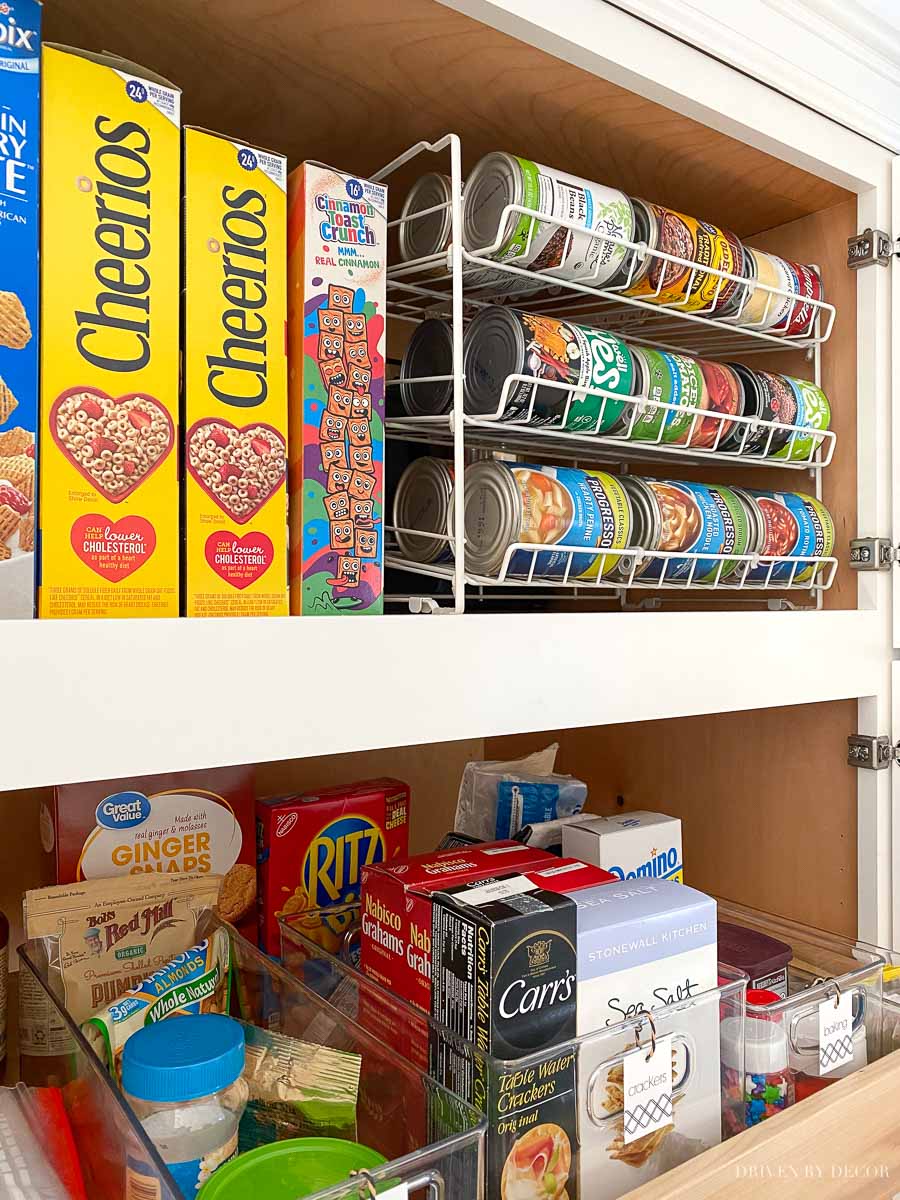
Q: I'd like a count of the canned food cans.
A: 12